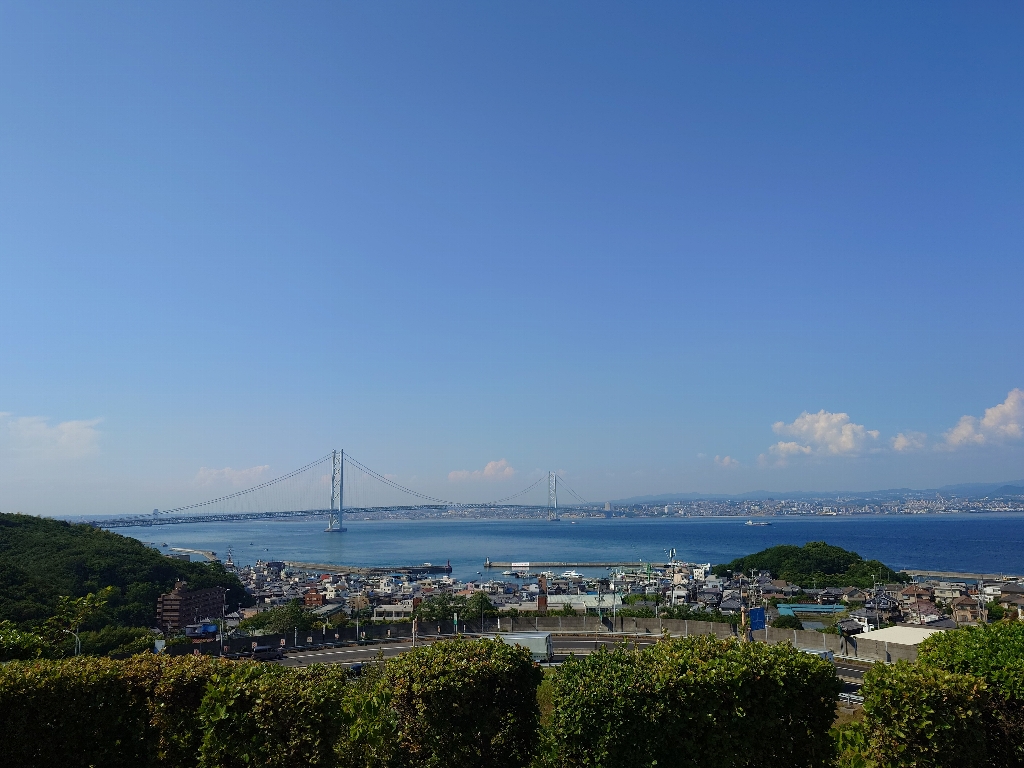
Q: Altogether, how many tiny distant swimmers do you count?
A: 0